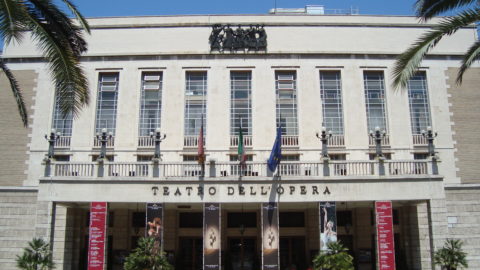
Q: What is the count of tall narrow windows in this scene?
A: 9